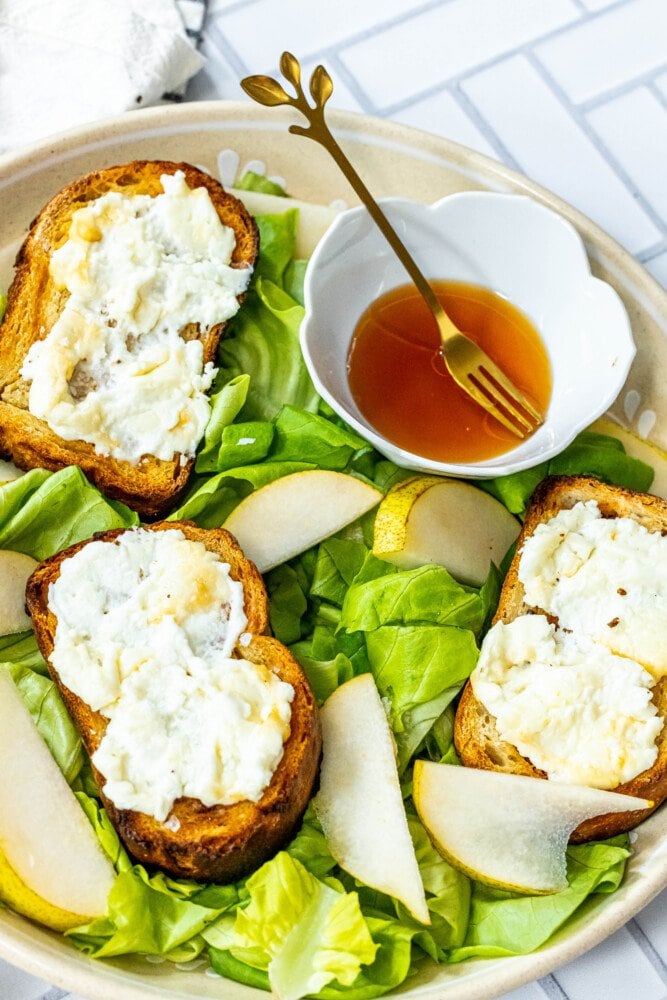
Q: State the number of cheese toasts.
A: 3